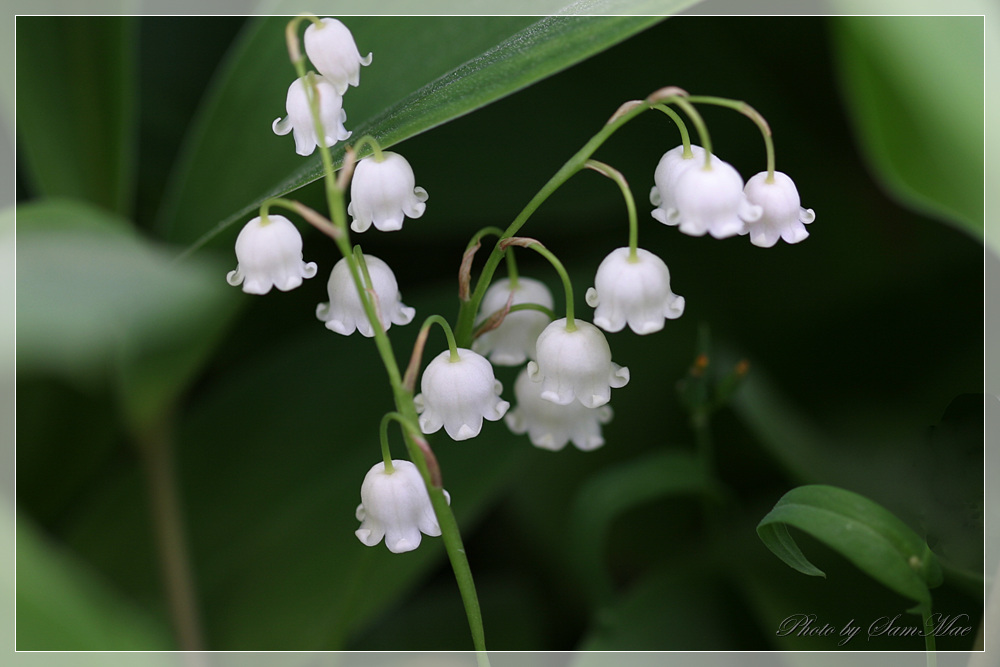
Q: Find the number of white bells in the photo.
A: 14